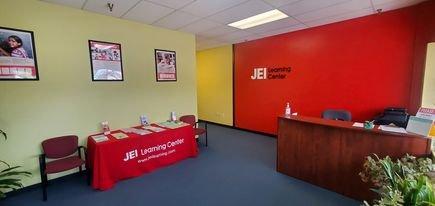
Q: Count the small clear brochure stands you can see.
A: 3